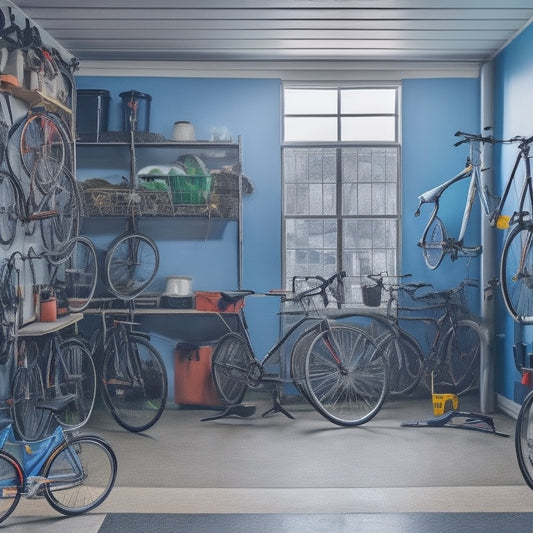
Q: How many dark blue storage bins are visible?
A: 2